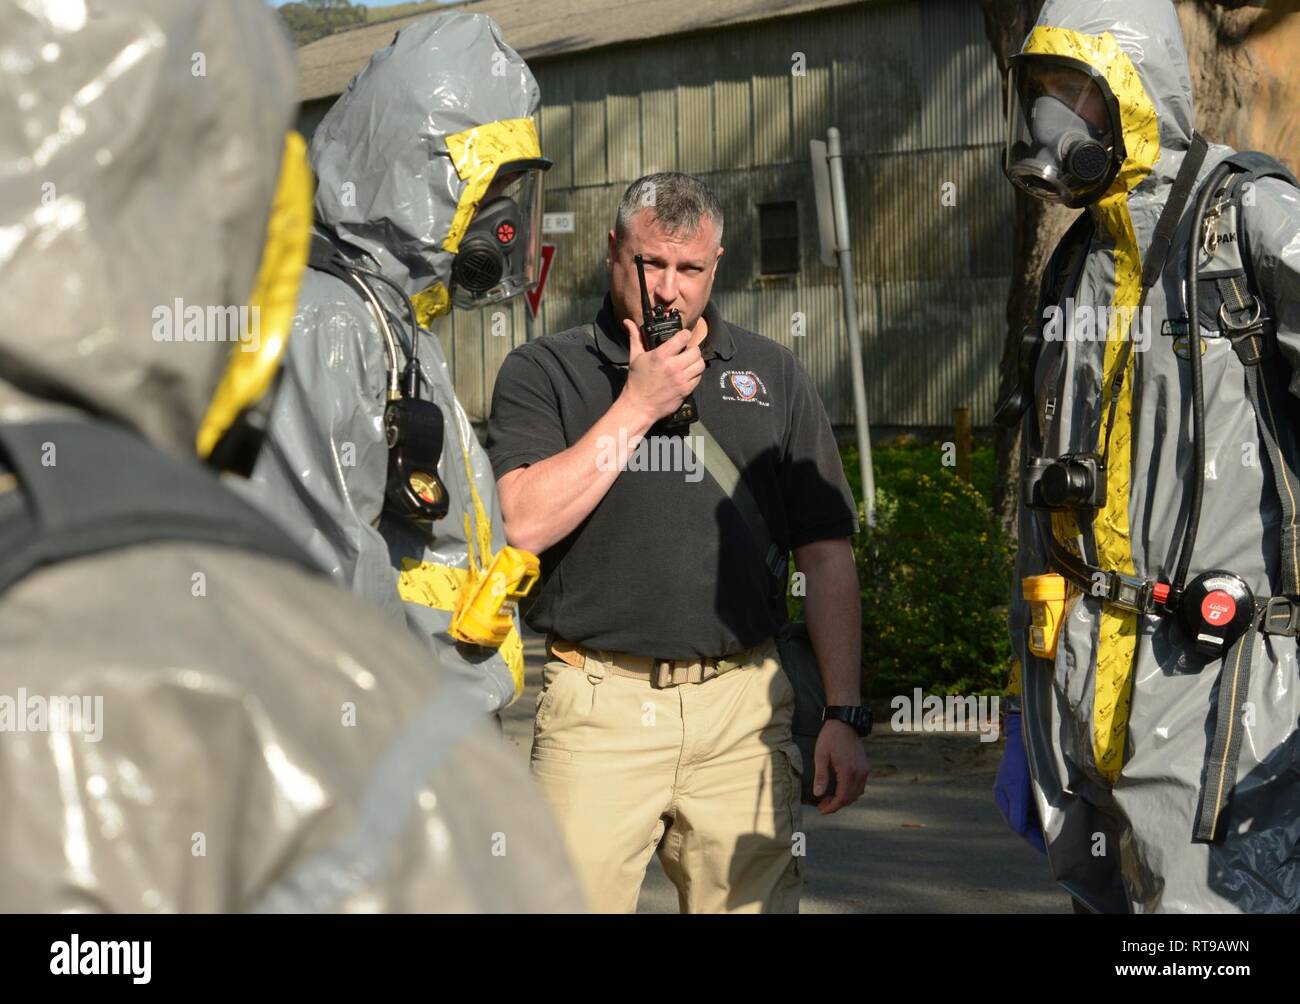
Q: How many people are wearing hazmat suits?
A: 3